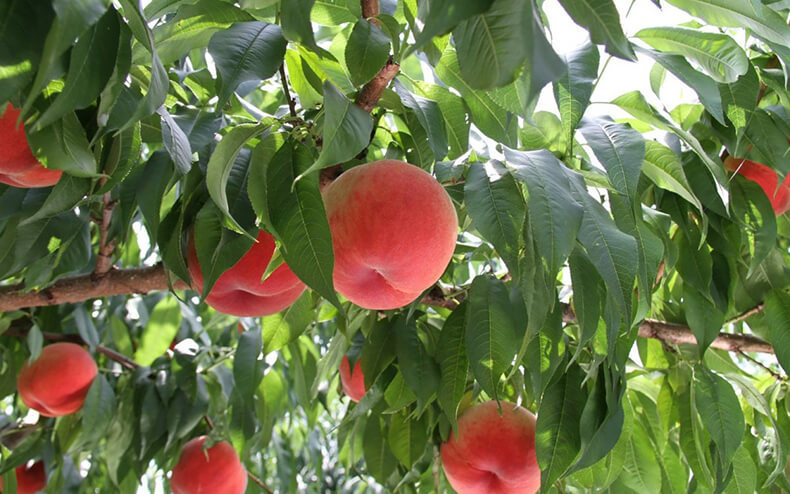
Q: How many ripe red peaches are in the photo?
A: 9